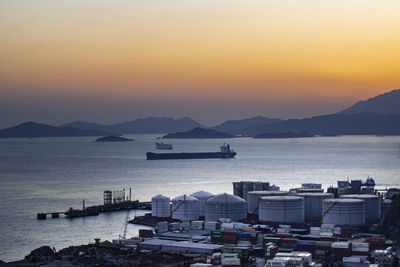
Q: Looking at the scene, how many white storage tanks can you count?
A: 9